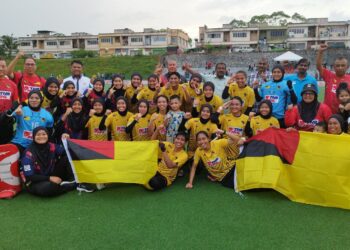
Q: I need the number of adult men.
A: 8